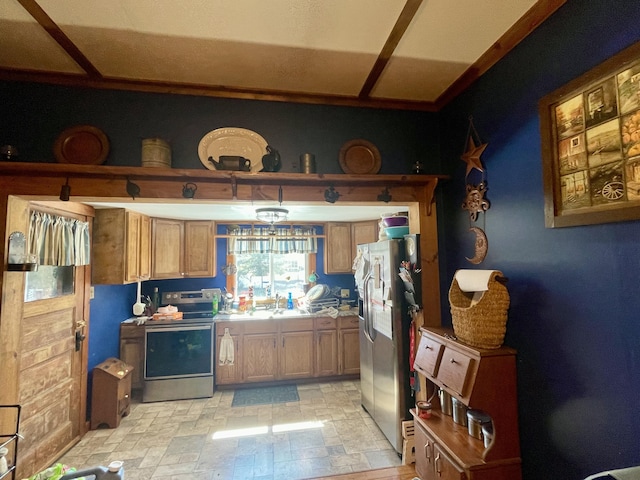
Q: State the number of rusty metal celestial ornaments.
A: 3